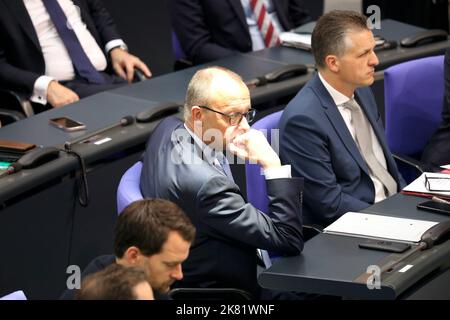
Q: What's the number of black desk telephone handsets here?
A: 5